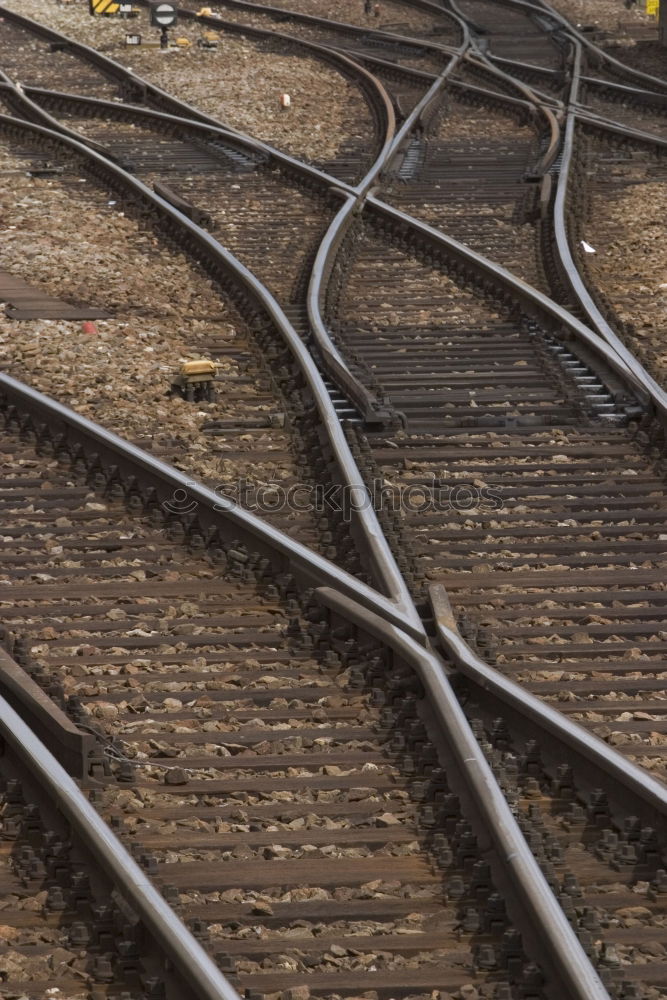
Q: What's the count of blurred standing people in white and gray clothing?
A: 0